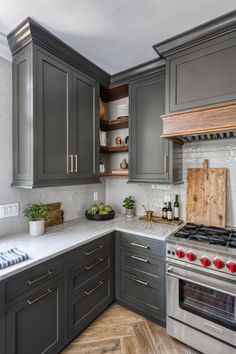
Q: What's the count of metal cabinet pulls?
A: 11